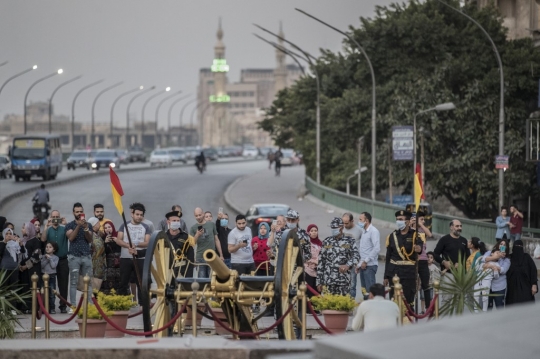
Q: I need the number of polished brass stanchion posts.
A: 8